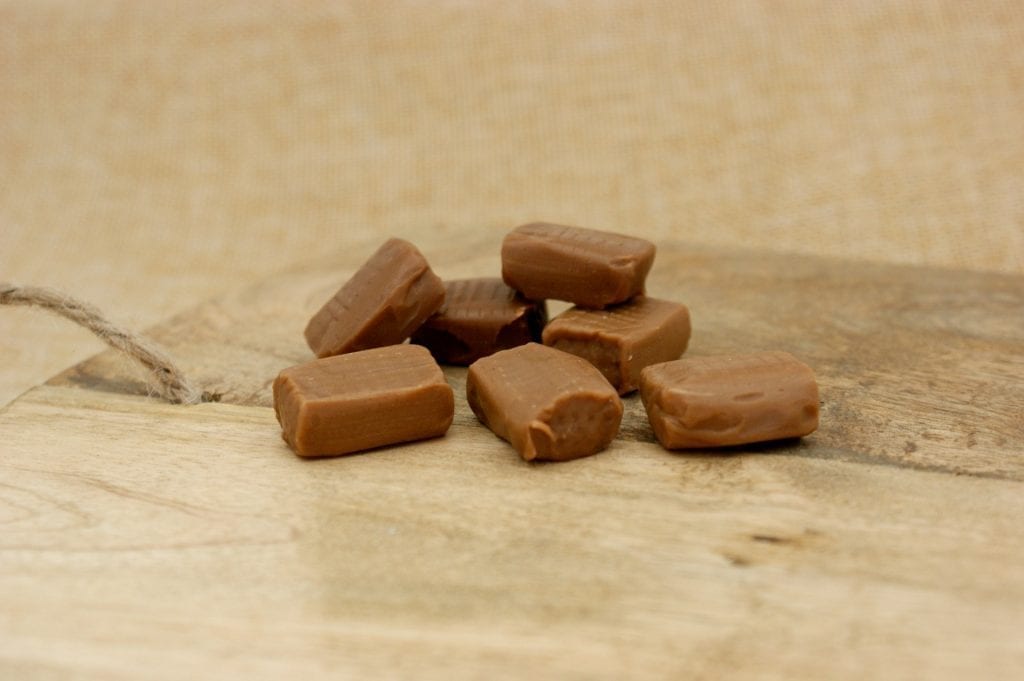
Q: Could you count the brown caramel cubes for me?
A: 7